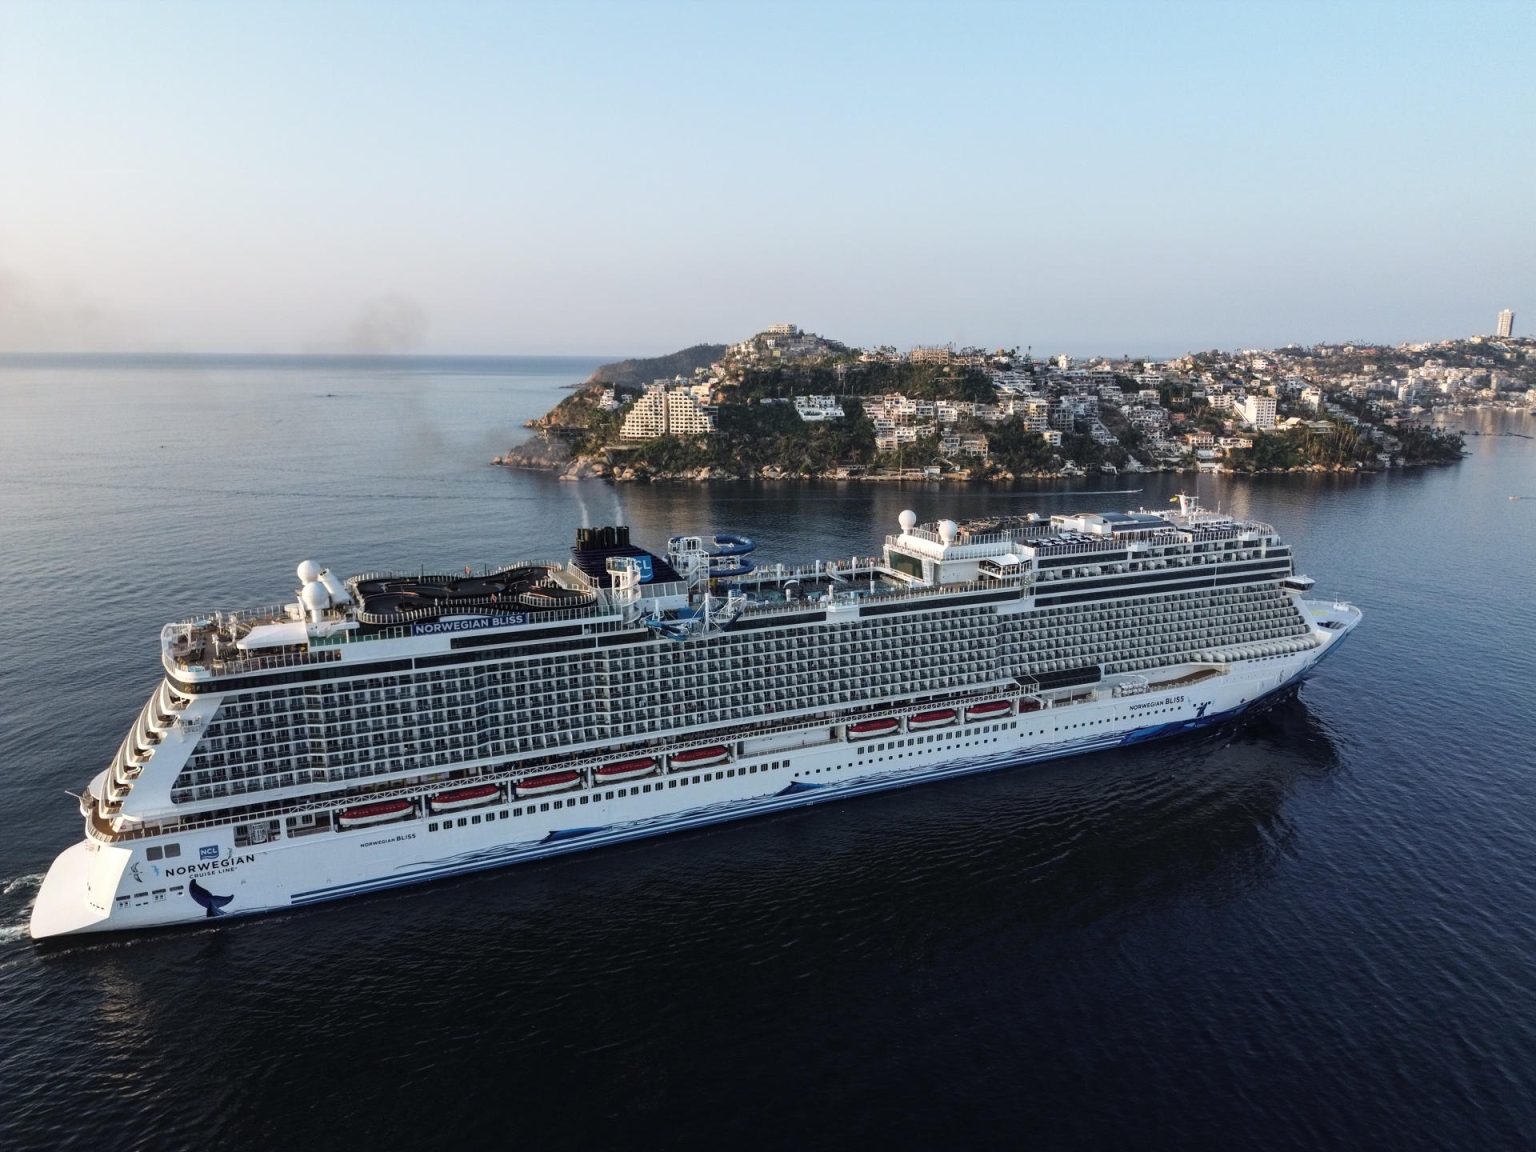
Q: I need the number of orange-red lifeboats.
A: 8